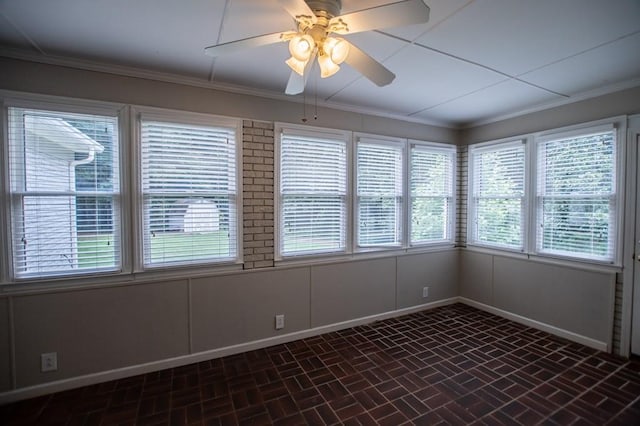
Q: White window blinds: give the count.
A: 7